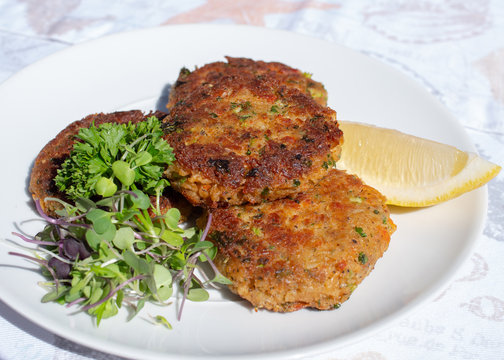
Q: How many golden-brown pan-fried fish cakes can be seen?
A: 4